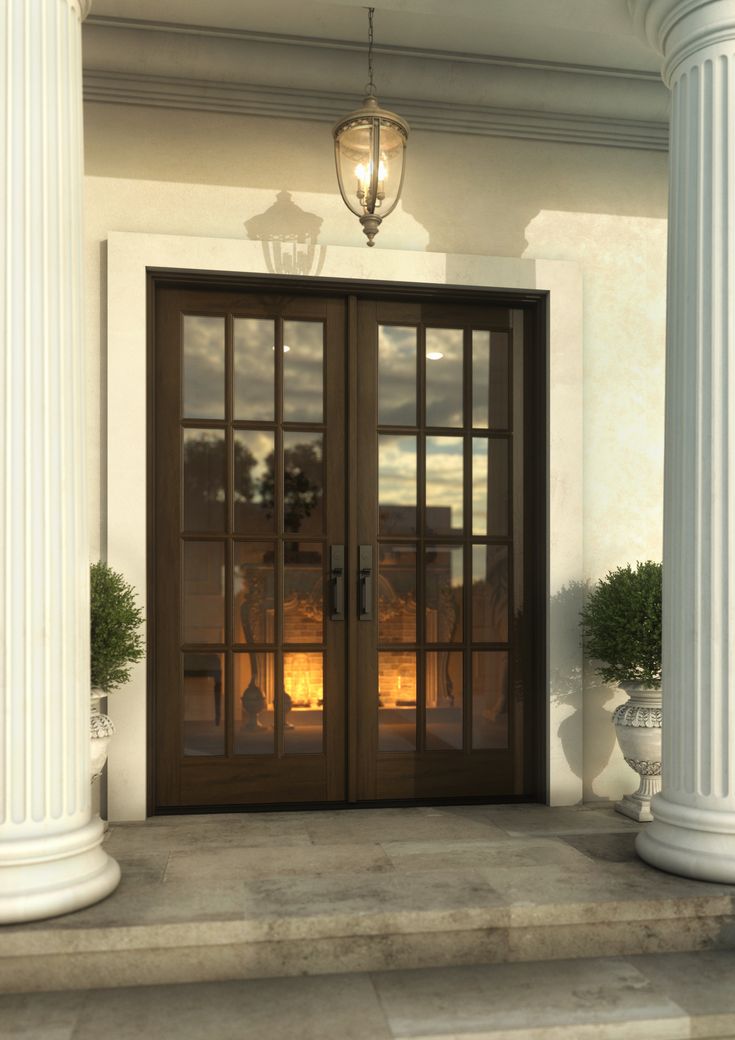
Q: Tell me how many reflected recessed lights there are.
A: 2